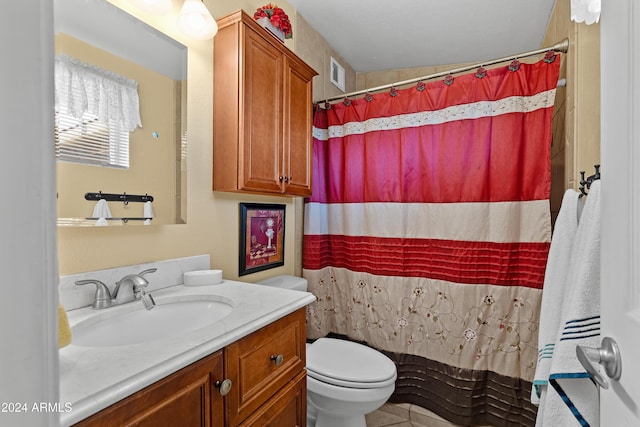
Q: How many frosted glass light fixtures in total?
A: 2